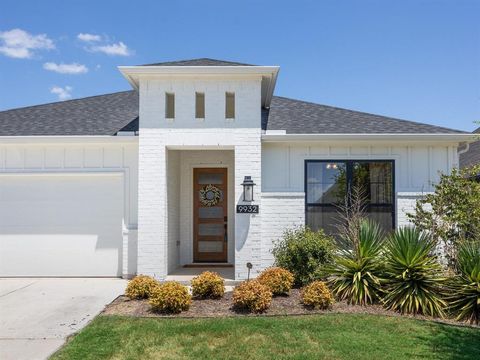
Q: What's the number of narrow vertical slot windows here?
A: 3